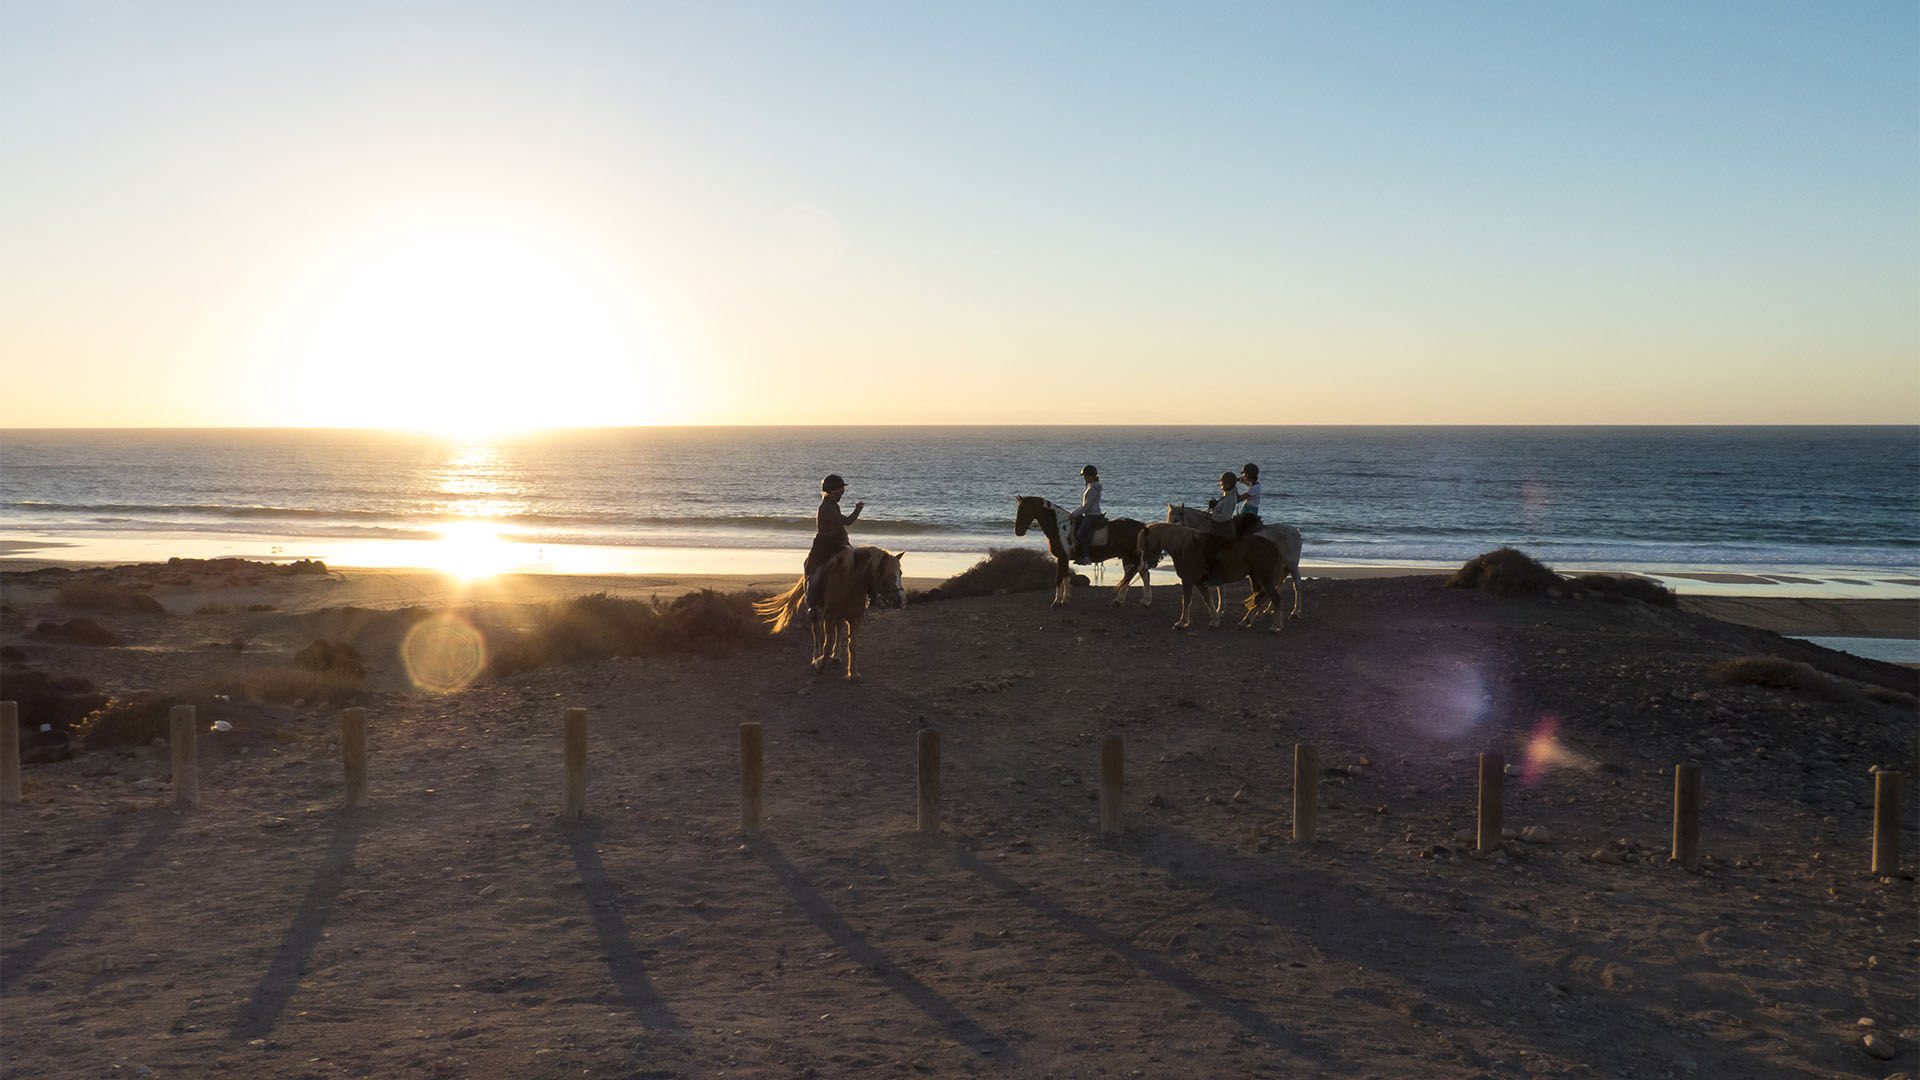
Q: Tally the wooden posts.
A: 11